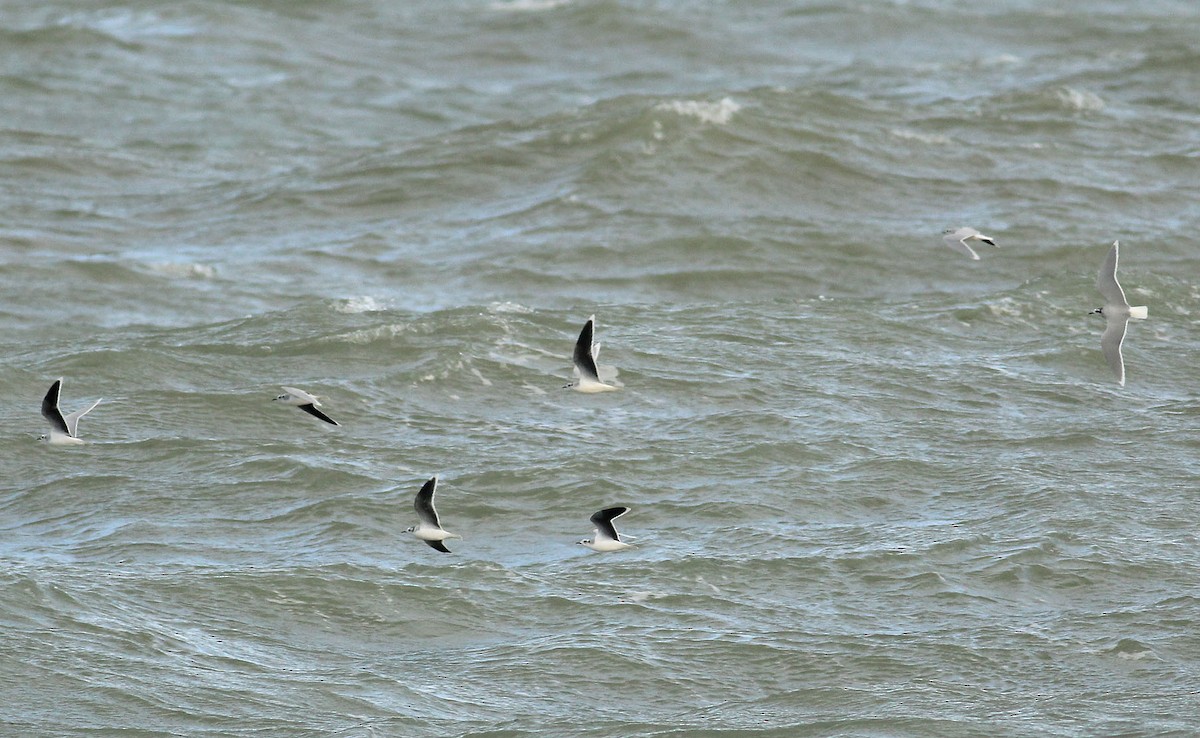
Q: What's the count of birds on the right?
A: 2